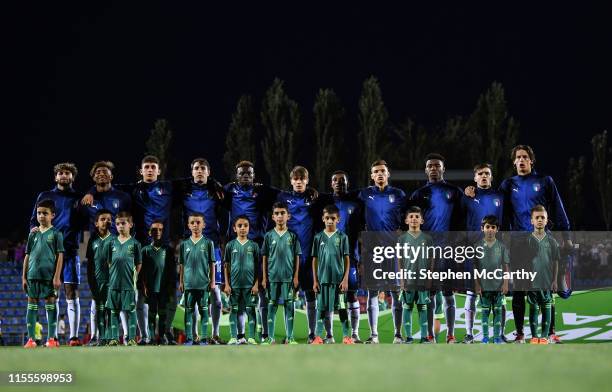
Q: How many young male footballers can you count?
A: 11